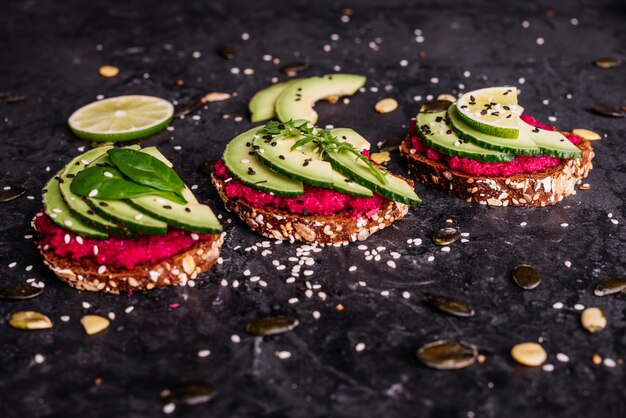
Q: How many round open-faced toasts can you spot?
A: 3